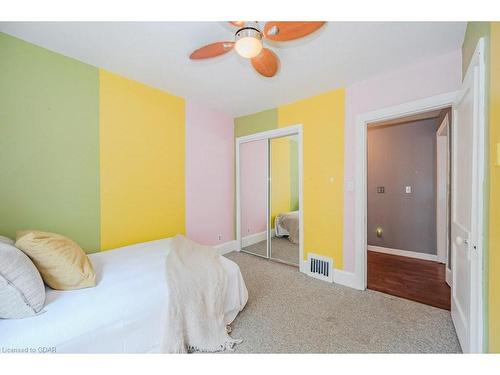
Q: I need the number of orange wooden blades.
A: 4